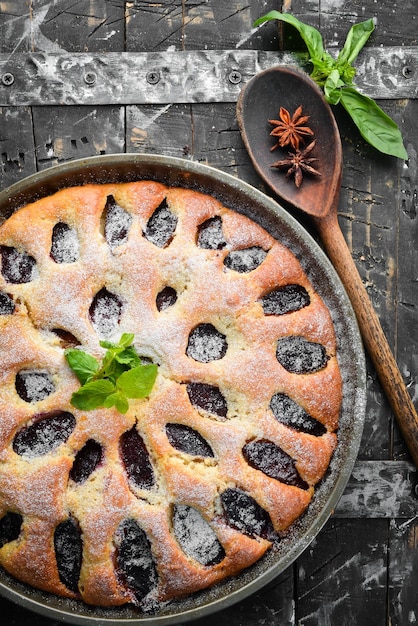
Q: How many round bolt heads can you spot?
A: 5